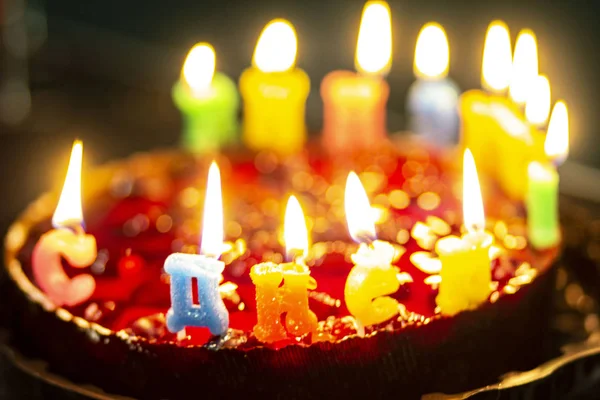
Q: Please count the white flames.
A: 13